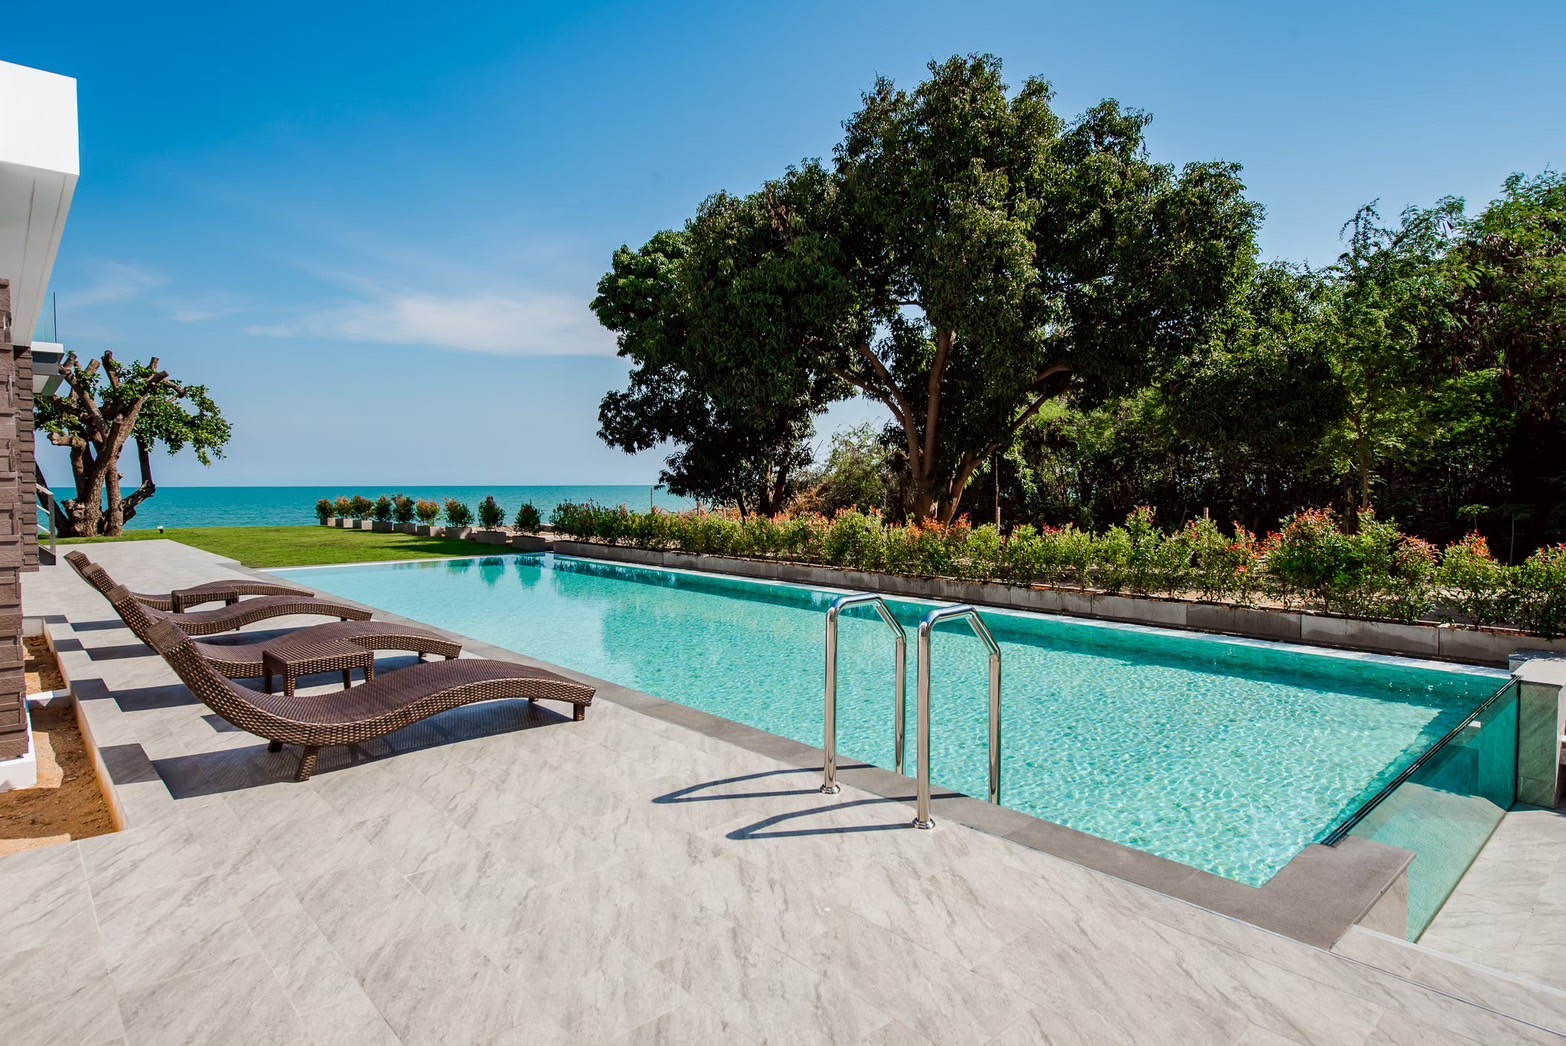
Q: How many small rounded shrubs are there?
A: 9